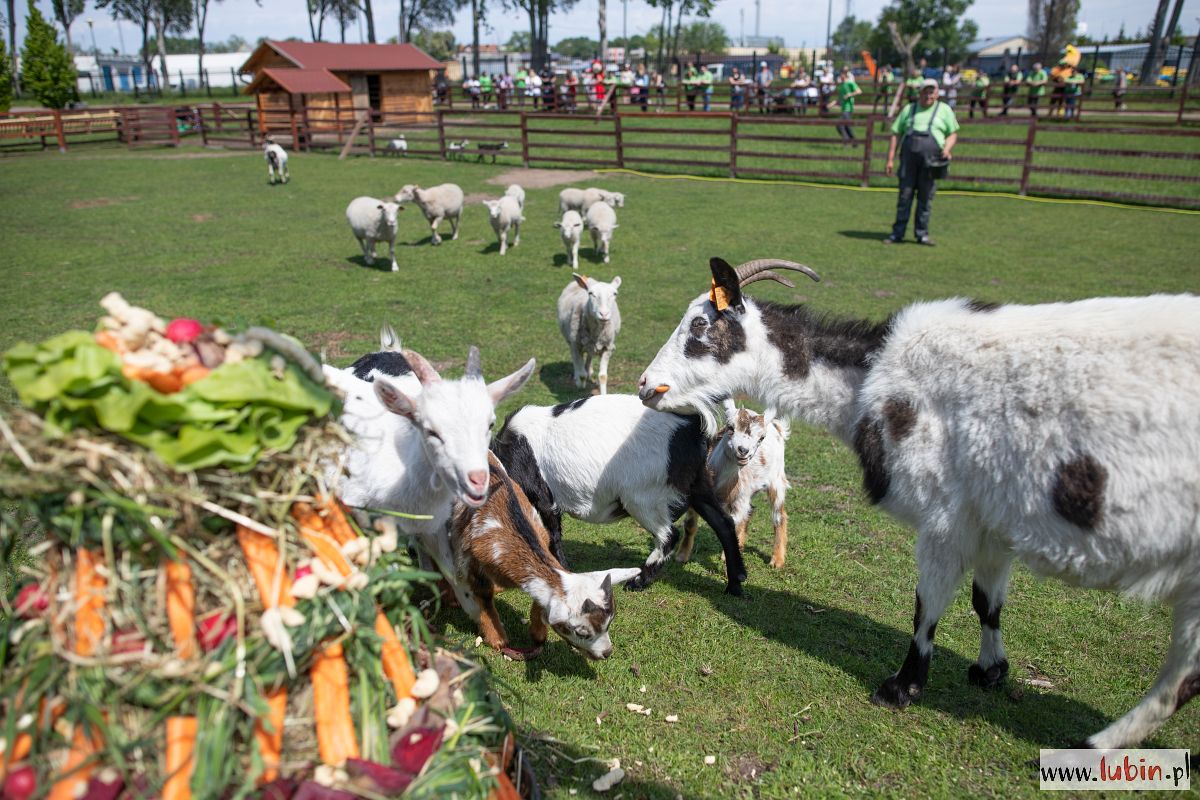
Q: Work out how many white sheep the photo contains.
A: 9